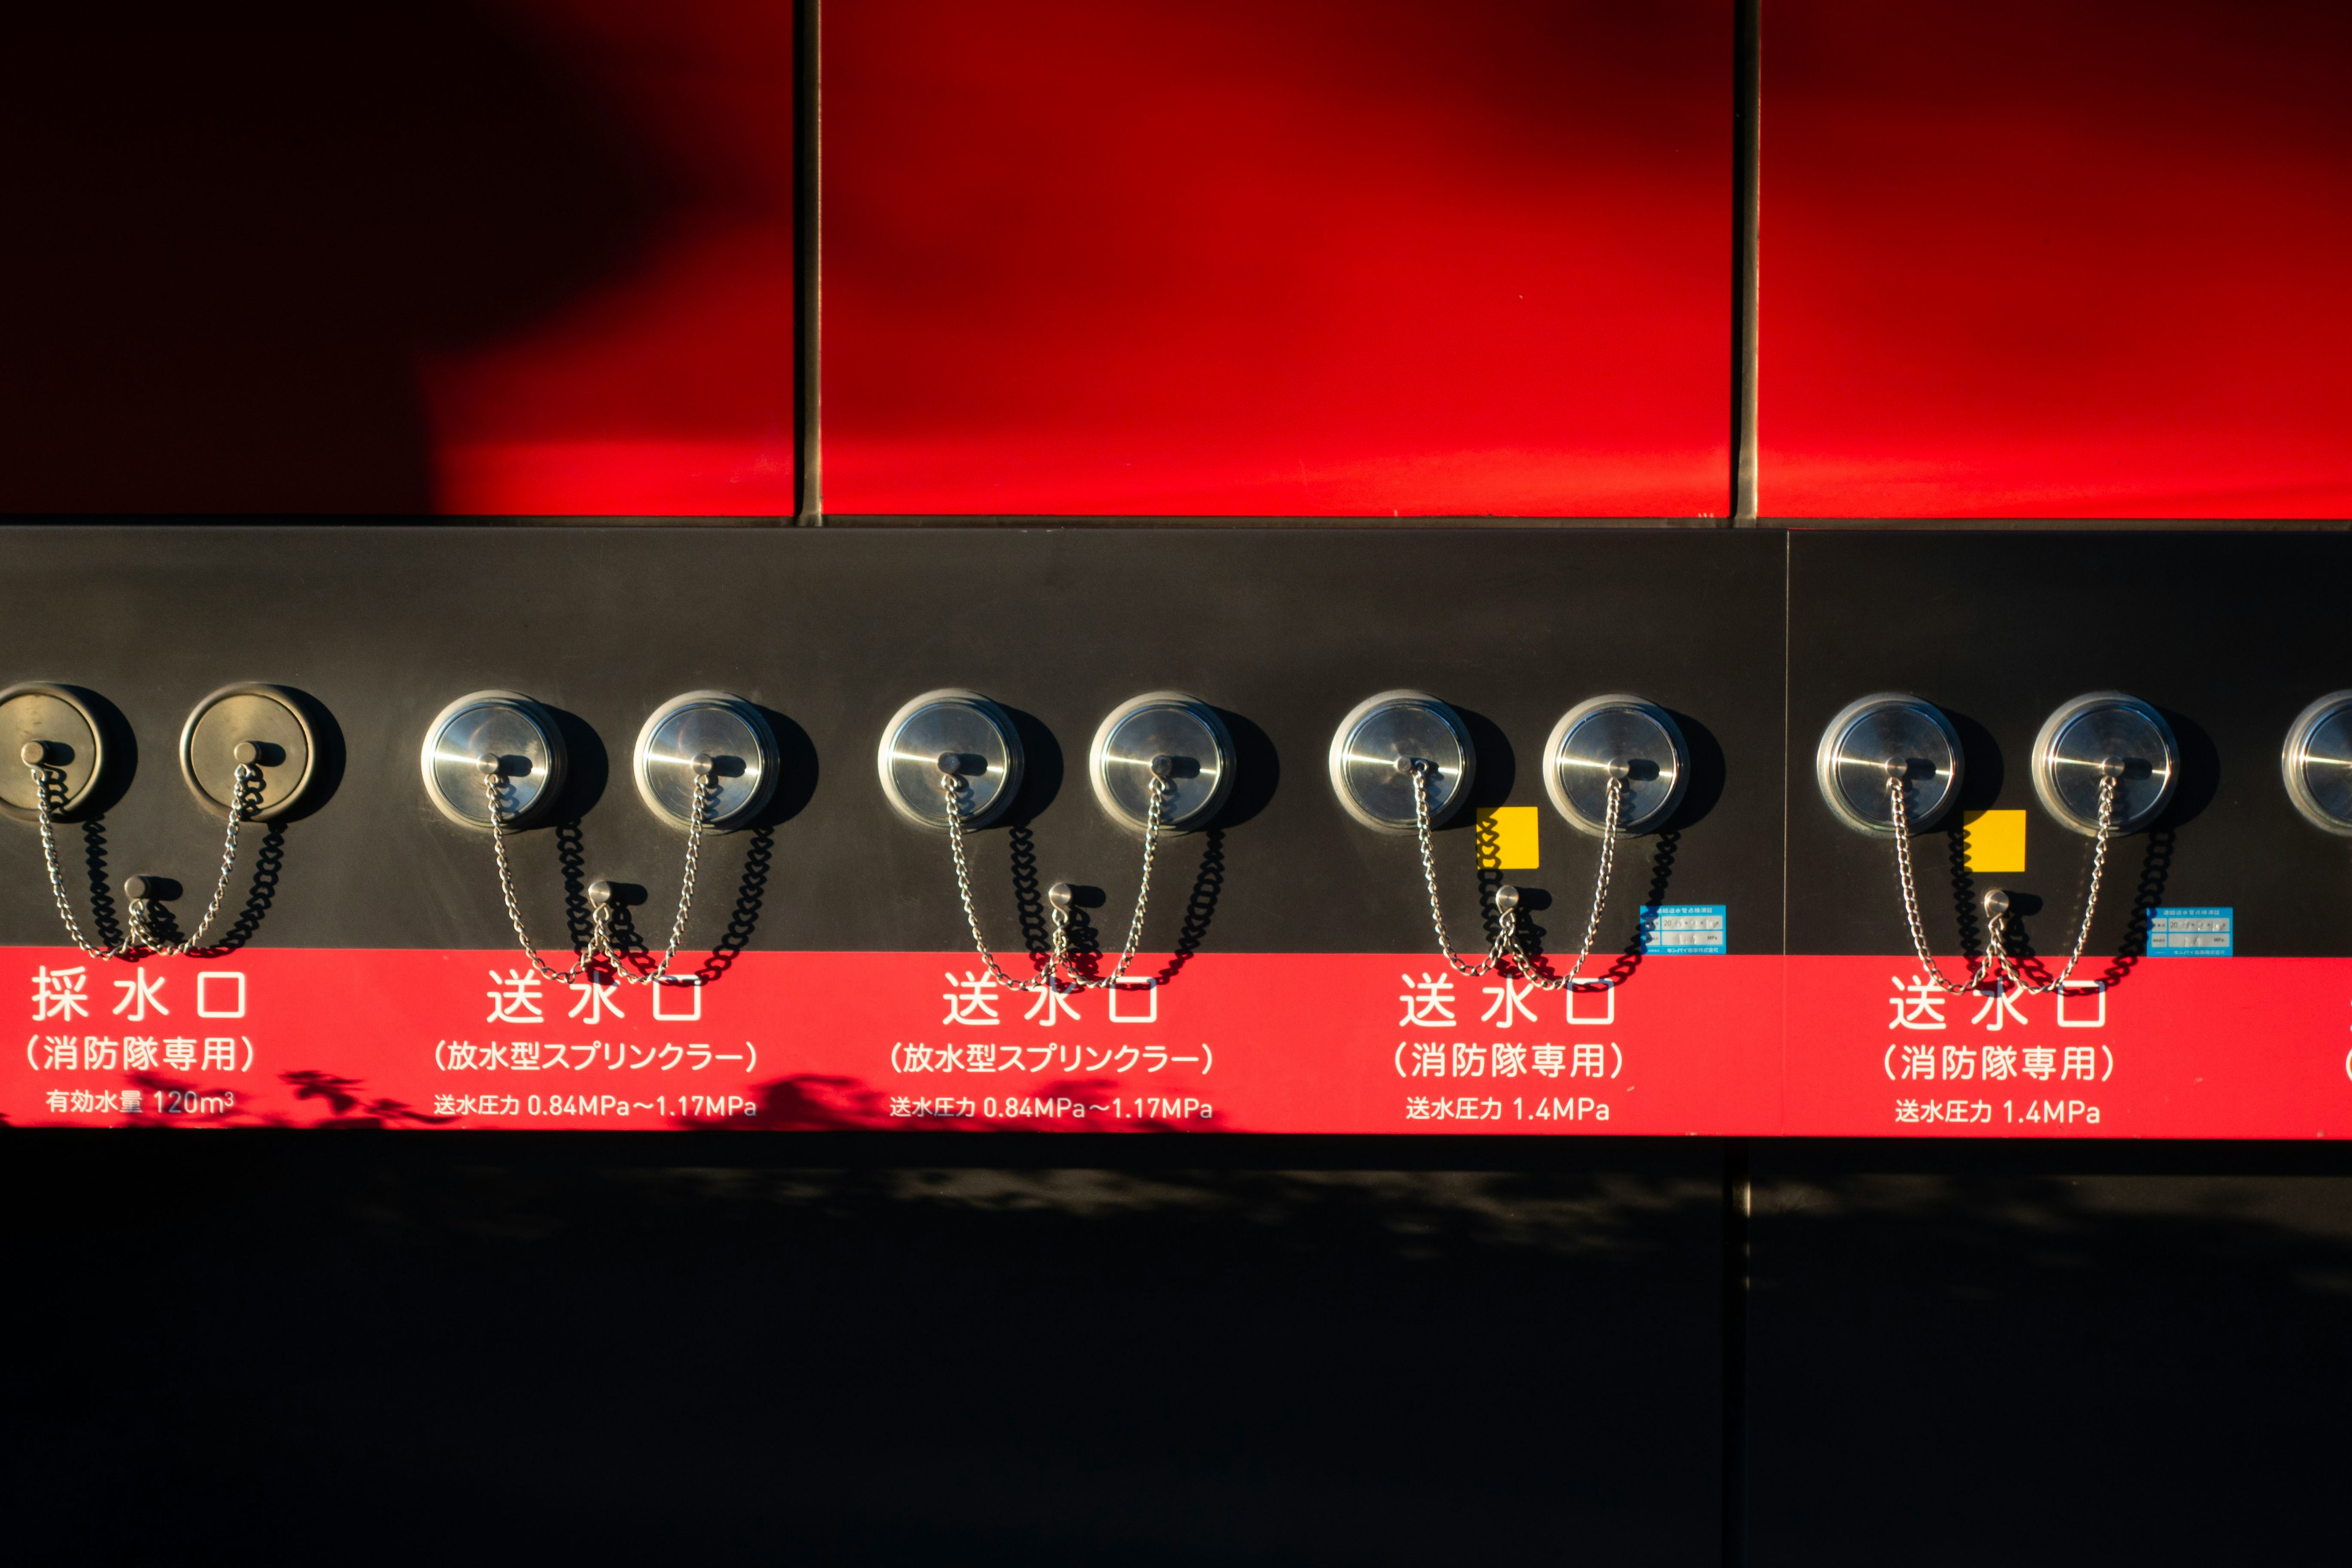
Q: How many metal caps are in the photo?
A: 11